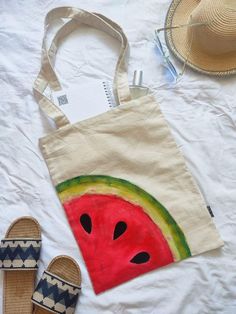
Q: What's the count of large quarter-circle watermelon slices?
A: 1